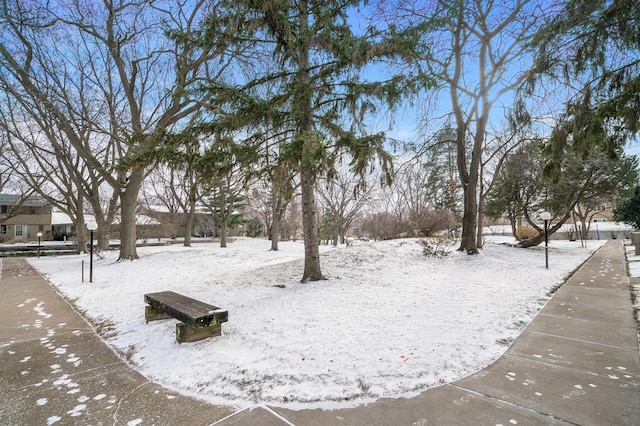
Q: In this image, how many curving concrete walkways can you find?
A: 2